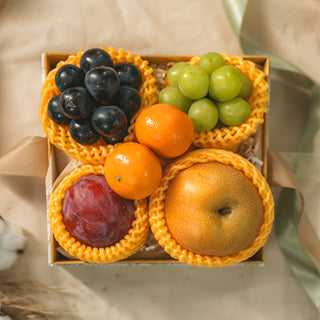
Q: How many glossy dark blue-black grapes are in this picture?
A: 10